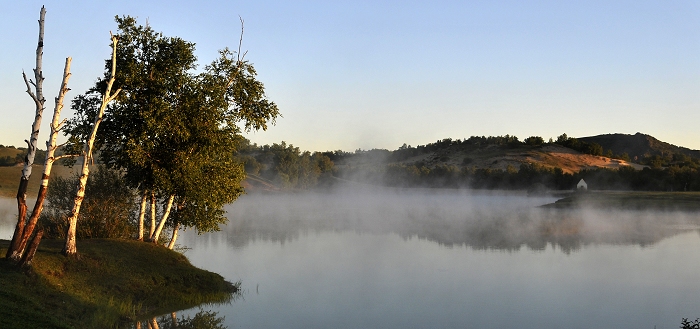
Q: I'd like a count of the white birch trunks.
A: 7